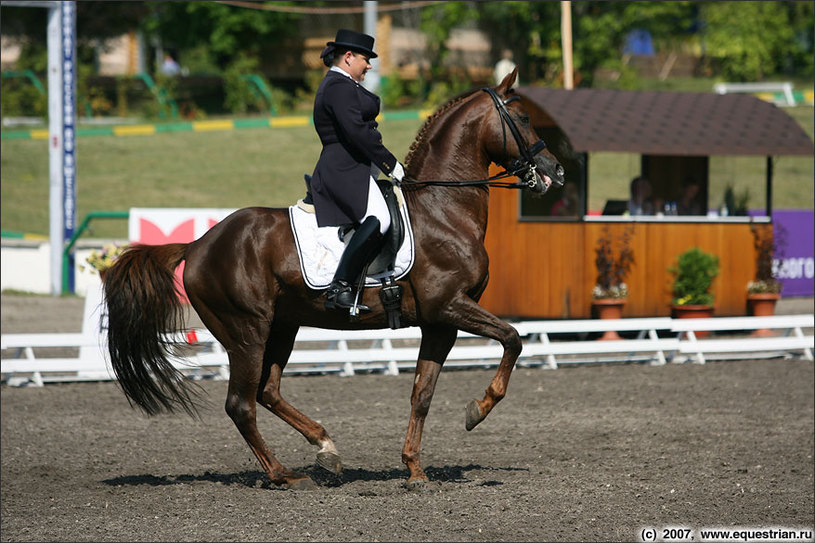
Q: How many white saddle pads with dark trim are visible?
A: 1